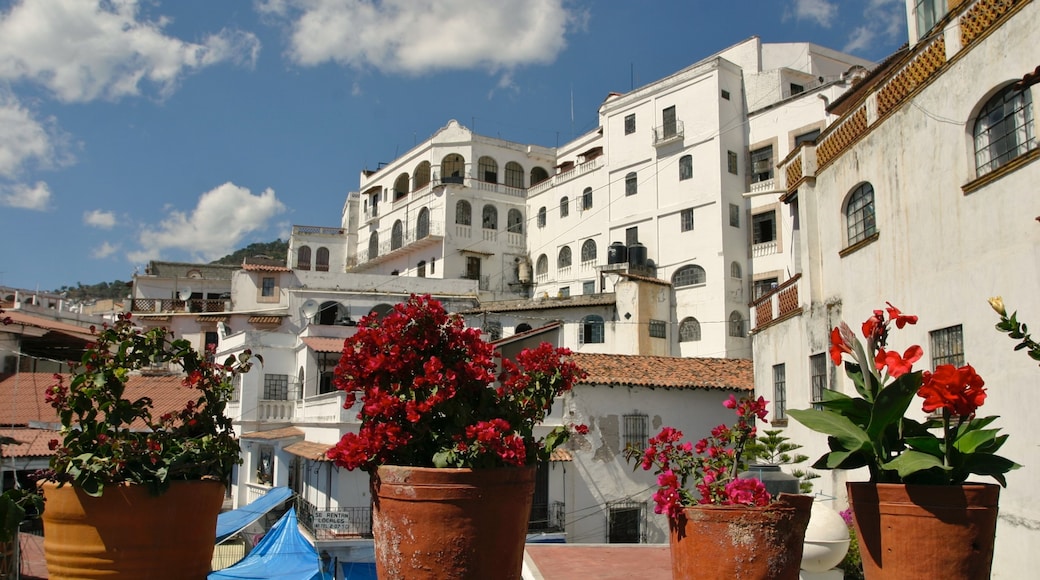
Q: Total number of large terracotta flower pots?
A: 4